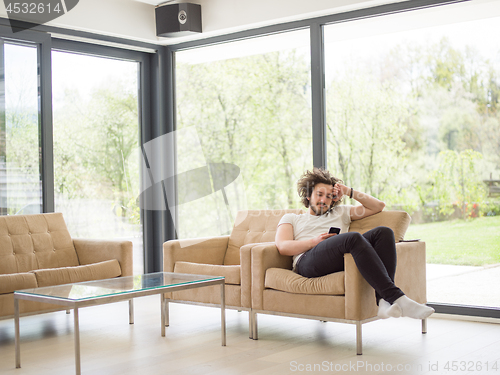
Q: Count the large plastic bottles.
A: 0